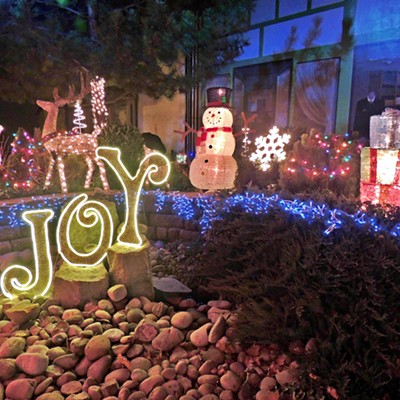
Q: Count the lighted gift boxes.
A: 3